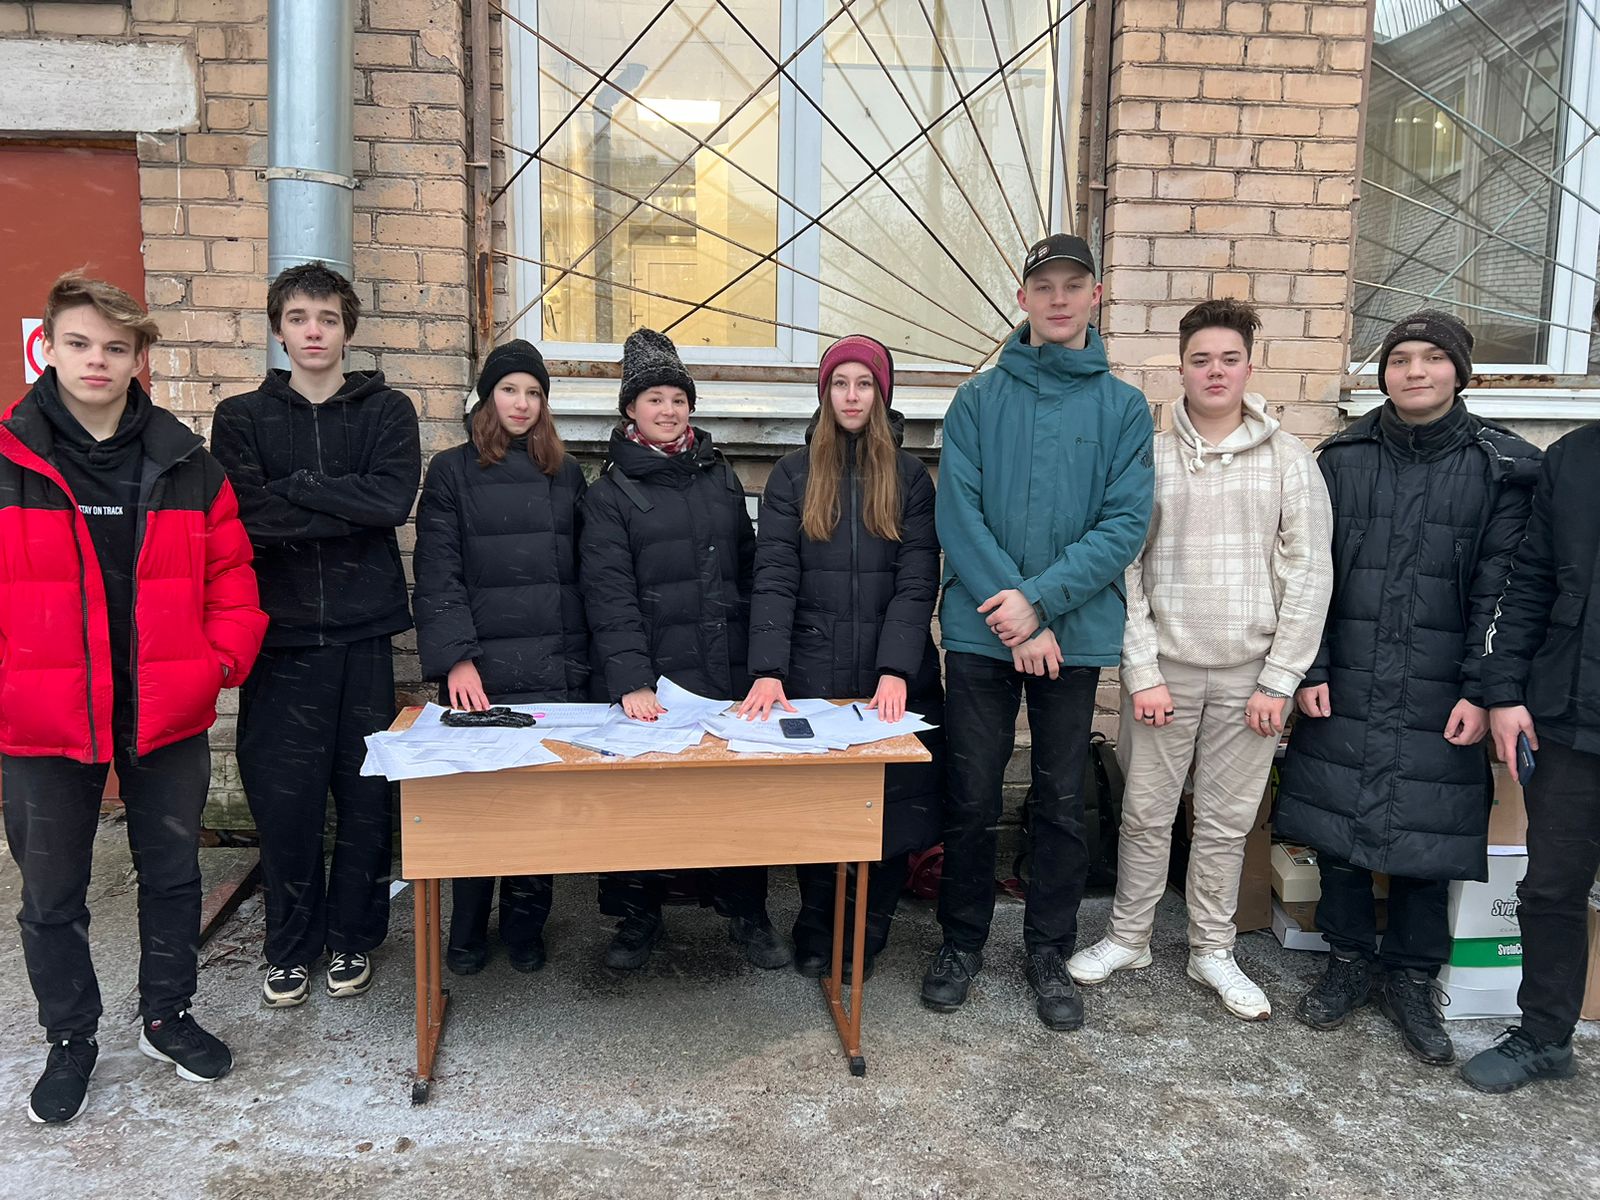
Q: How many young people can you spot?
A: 9